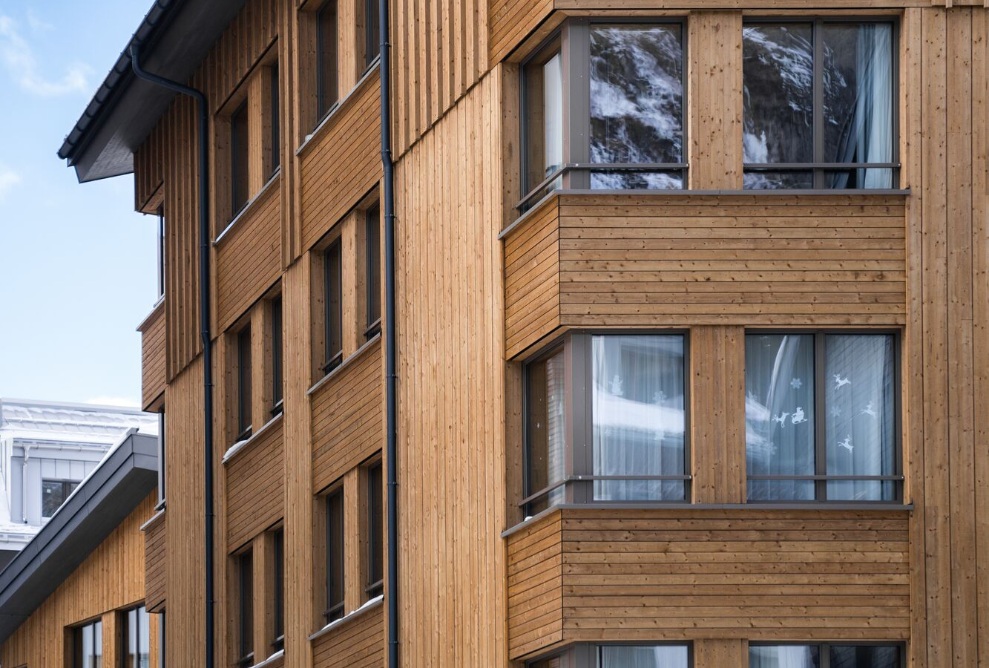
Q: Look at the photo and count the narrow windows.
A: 12